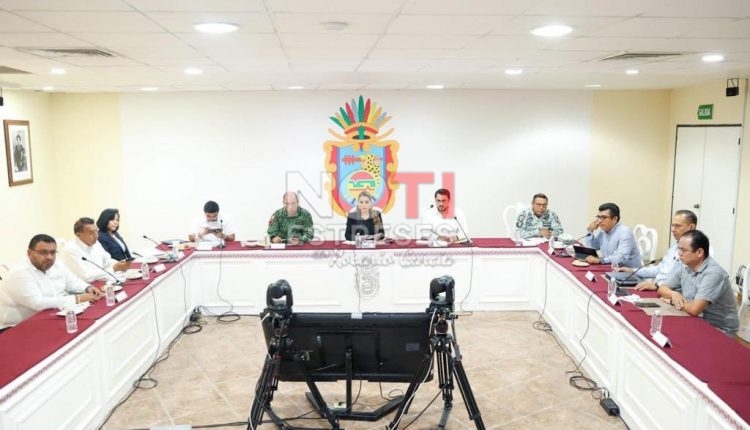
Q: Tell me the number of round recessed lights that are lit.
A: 12